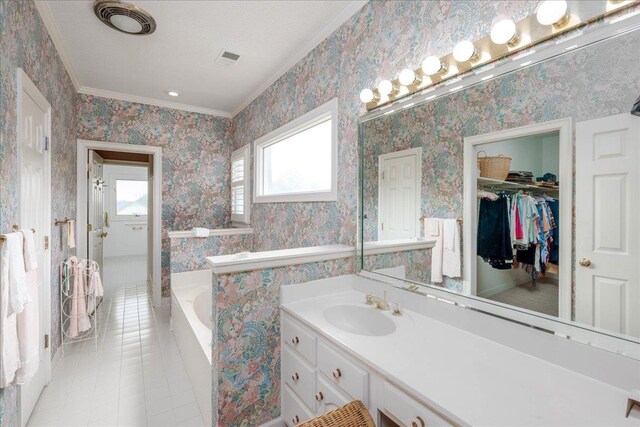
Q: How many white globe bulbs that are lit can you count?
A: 7